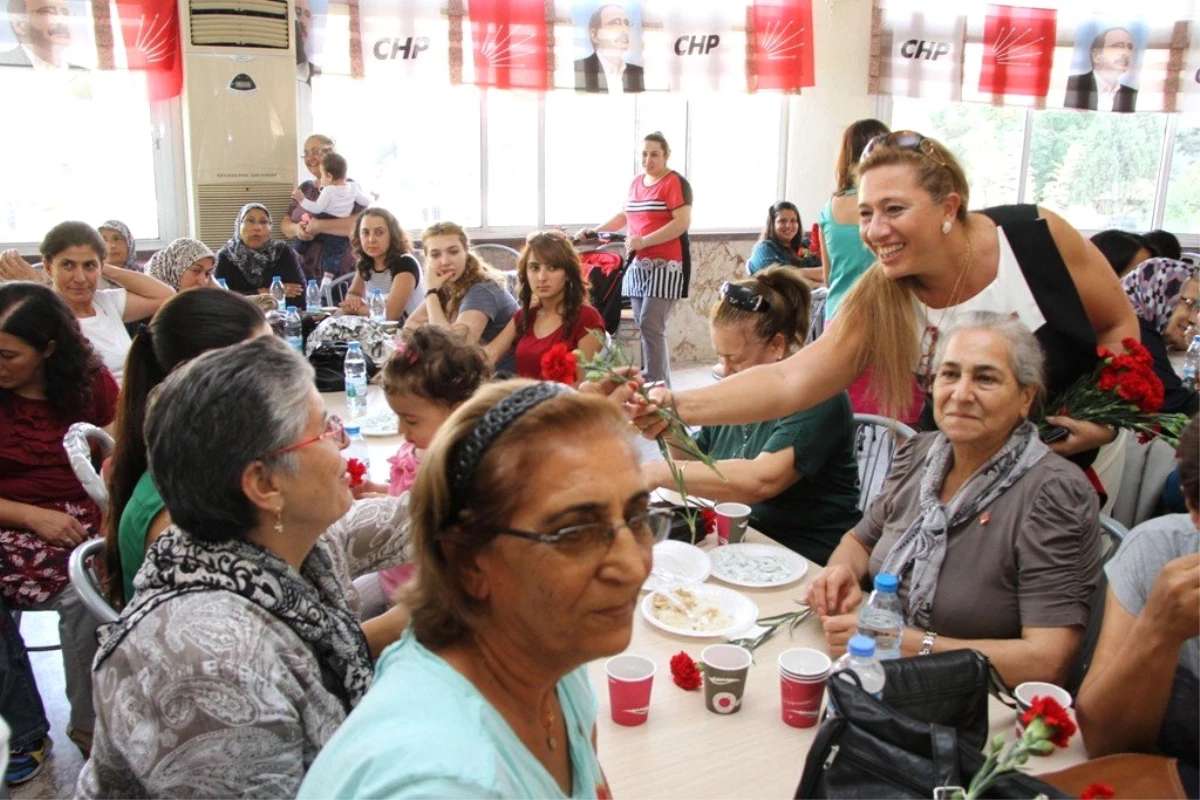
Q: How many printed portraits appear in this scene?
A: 4